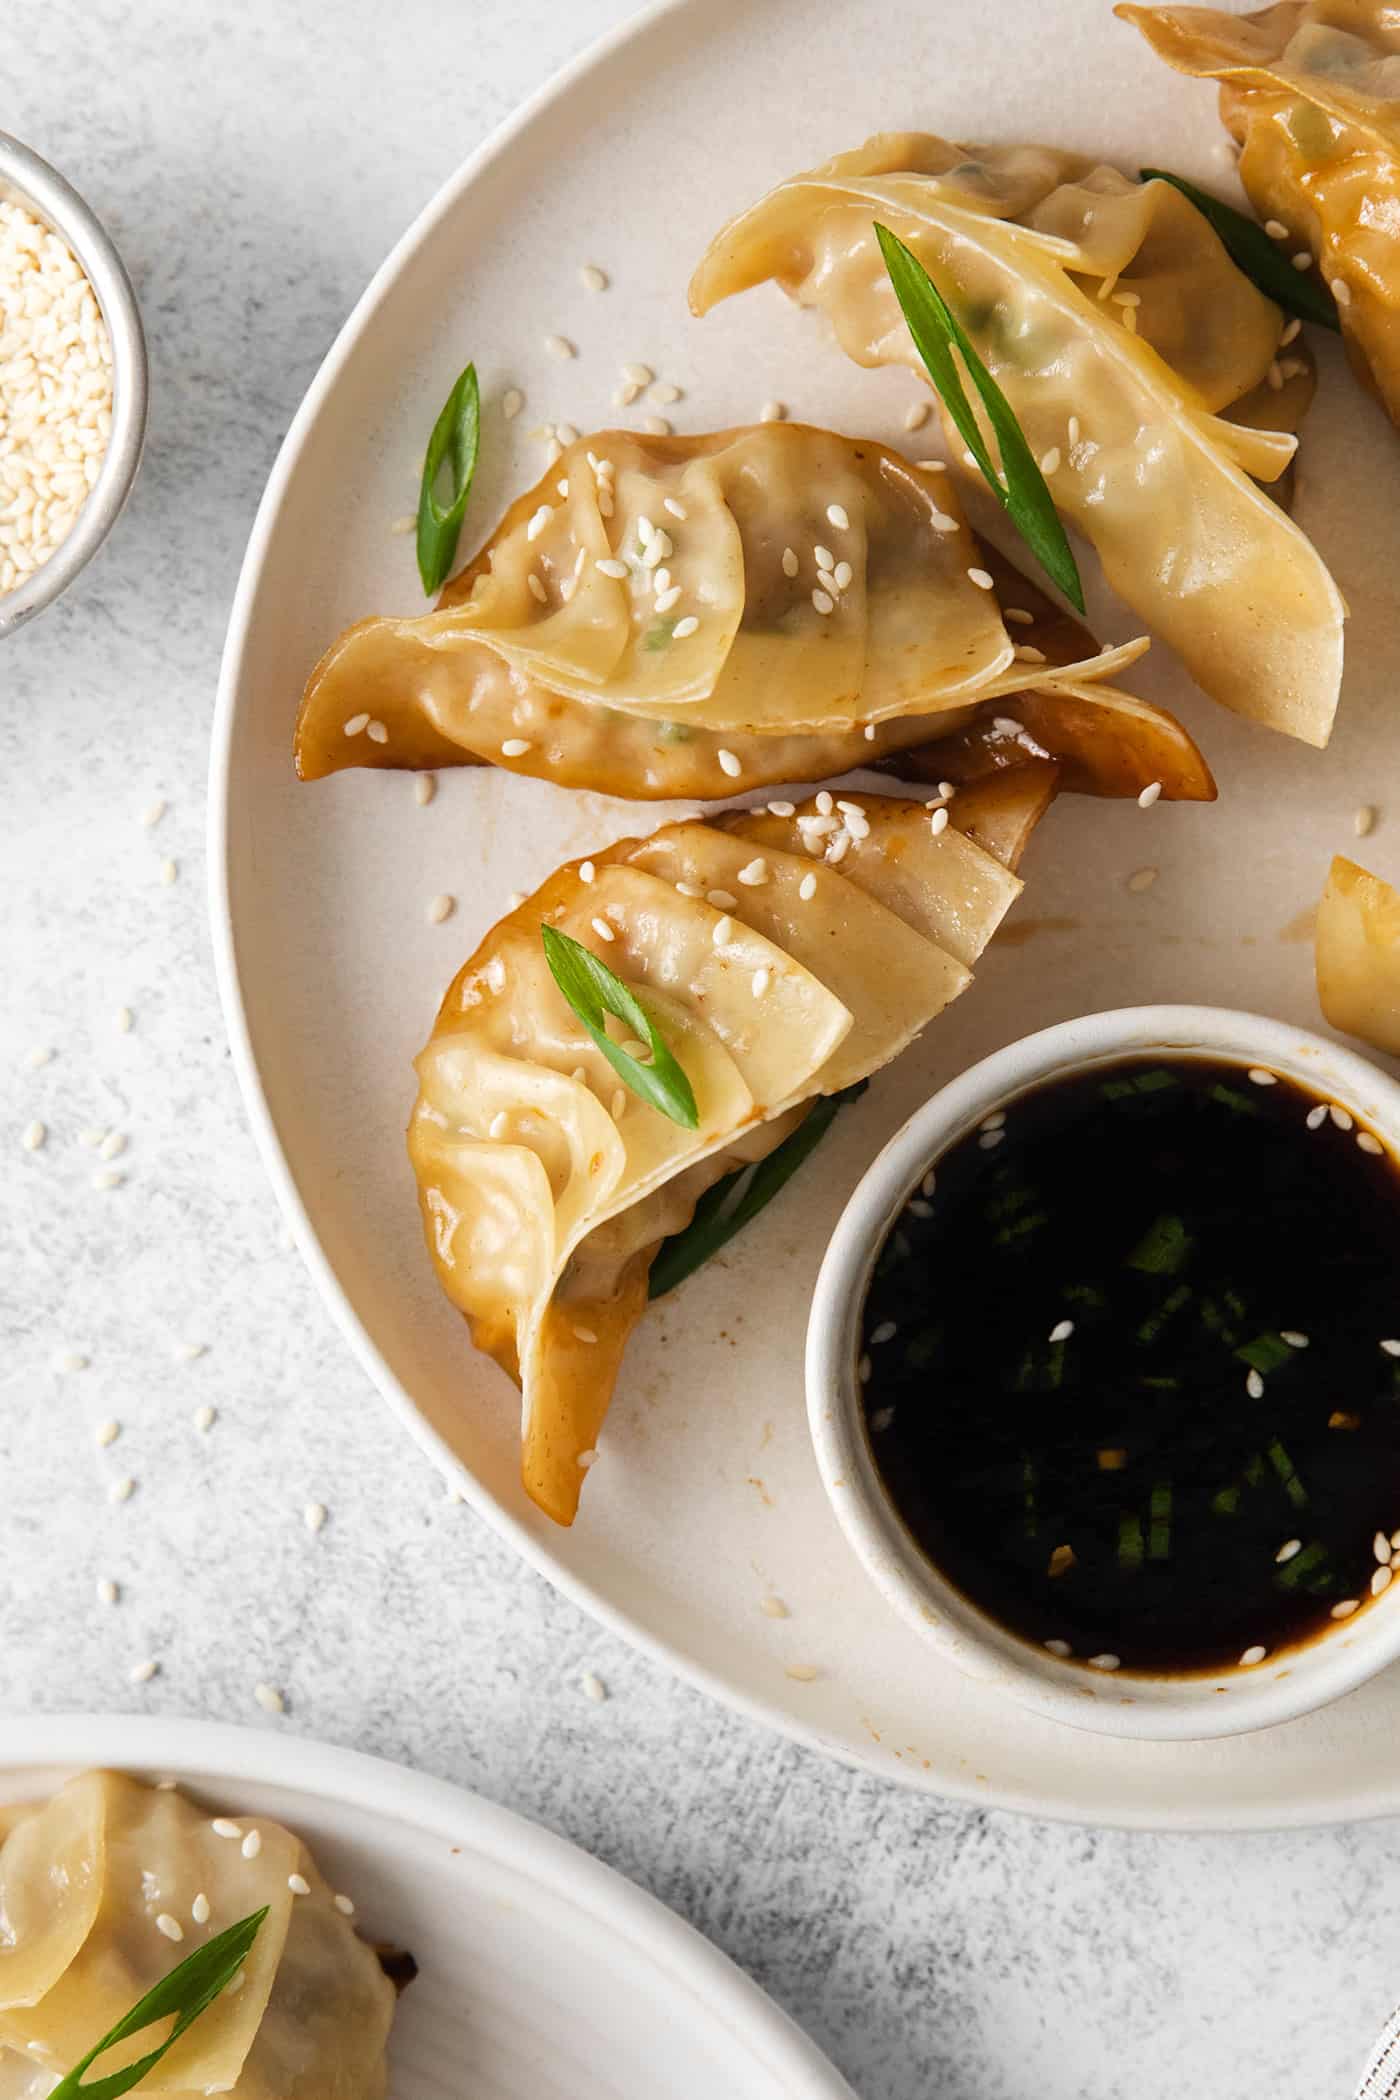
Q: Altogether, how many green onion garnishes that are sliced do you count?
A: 6